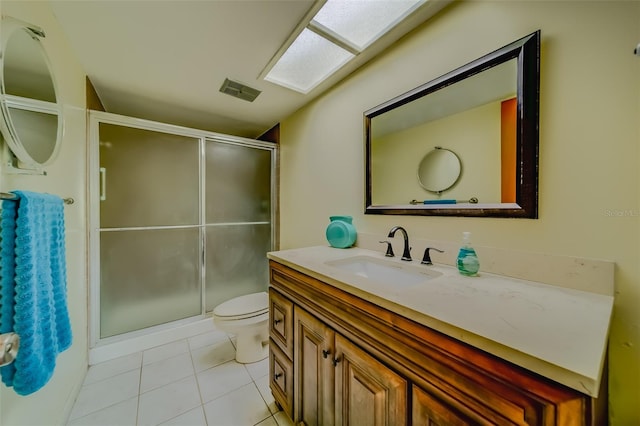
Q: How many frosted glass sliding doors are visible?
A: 2